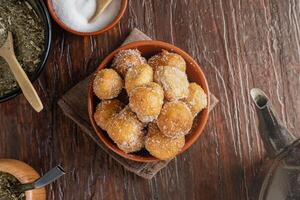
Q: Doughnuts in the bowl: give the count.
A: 11